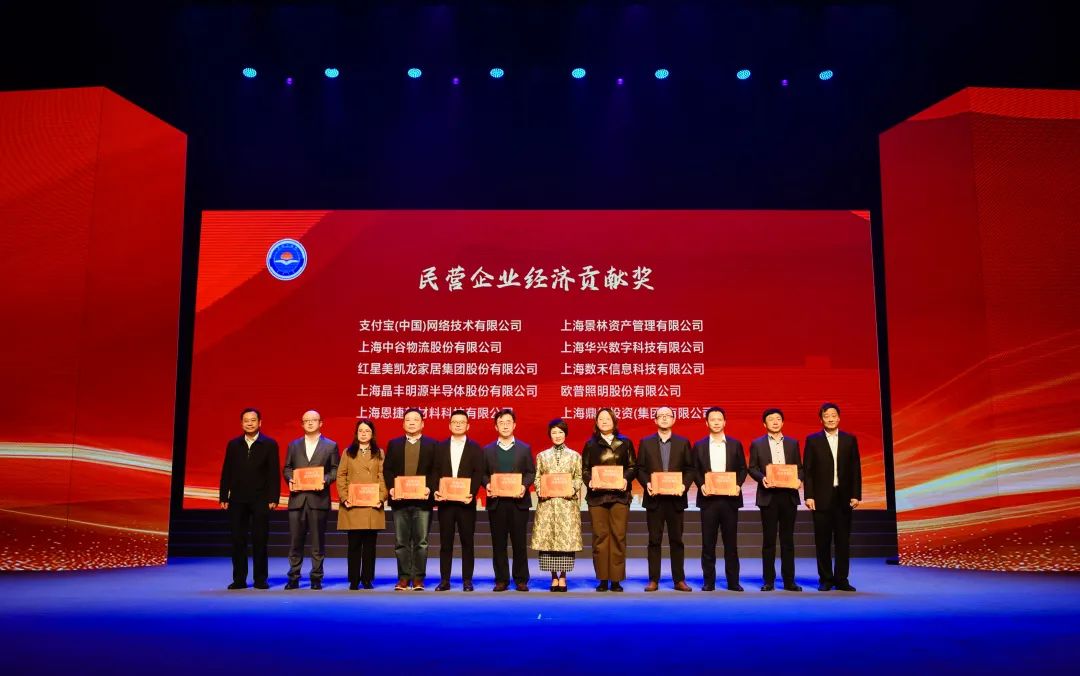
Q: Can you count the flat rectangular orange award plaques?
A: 10